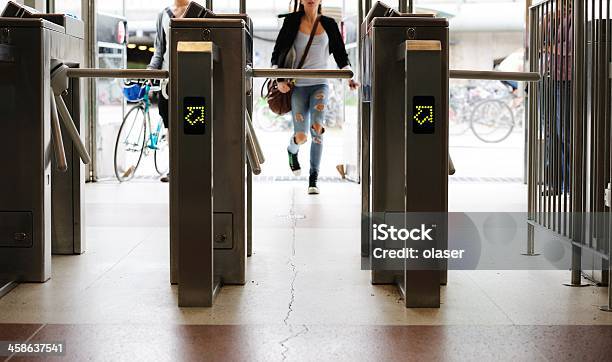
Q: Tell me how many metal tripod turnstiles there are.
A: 3